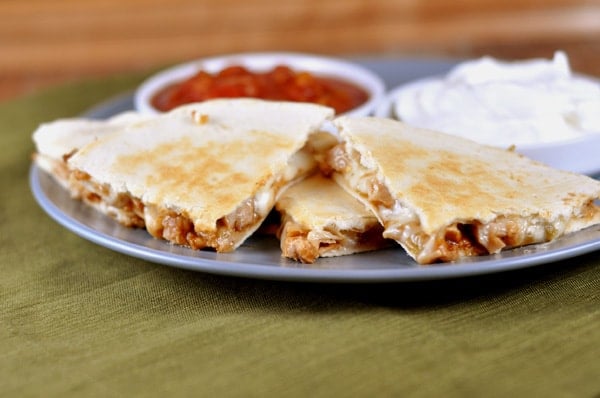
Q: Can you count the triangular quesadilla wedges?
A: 4